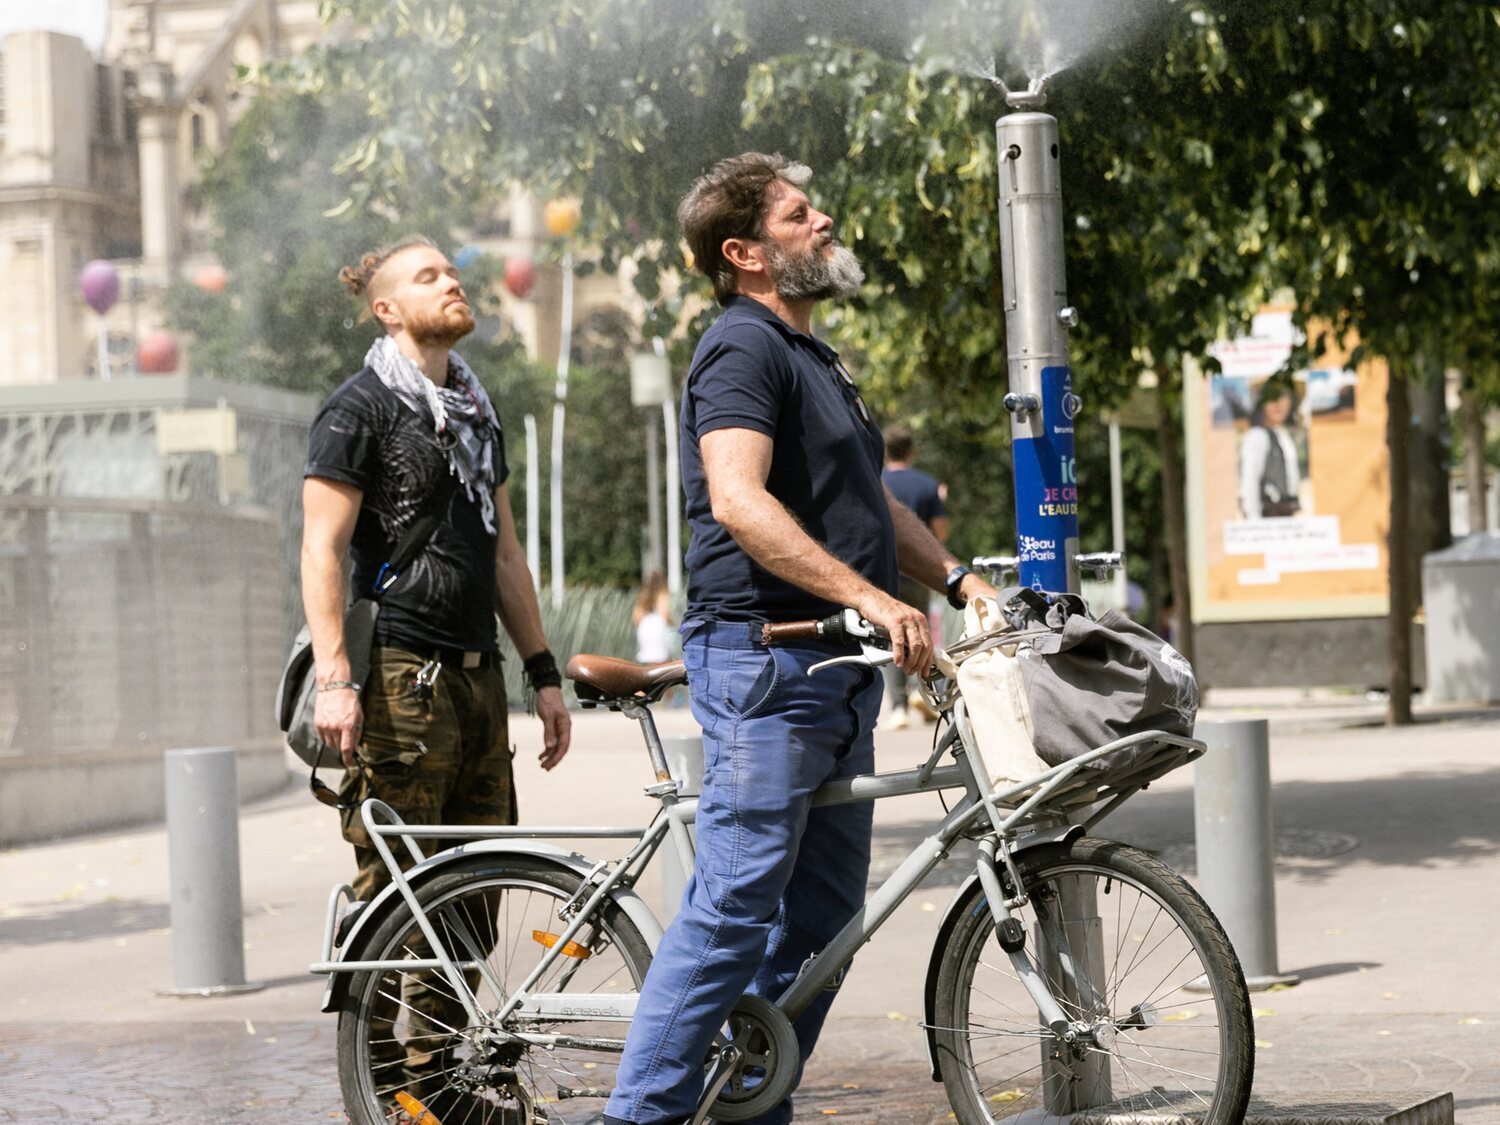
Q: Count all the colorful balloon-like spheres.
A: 6